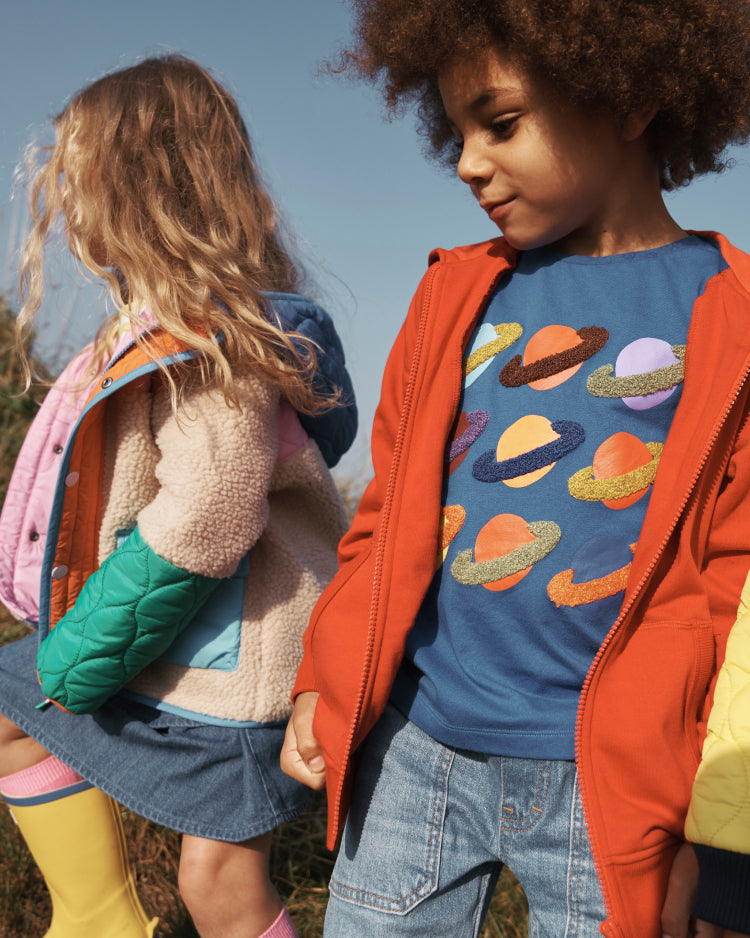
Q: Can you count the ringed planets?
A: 9